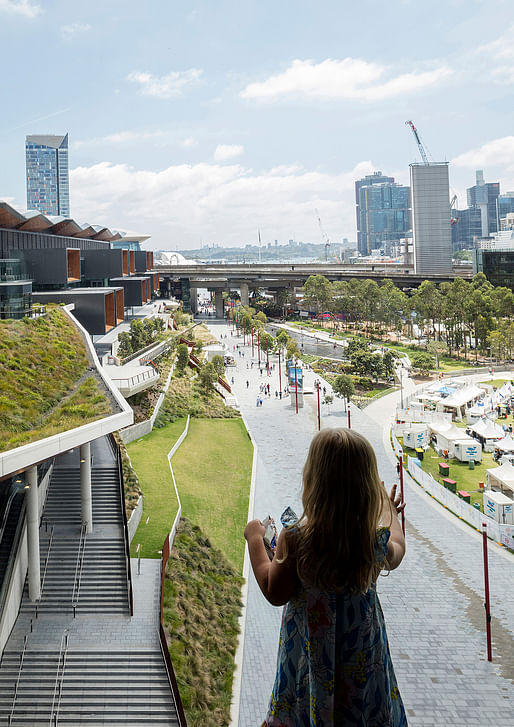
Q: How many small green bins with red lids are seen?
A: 3